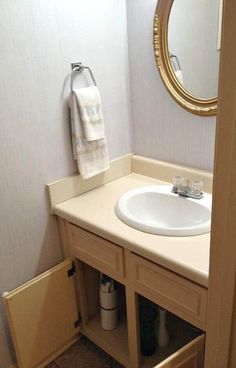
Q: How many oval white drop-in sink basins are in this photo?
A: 1